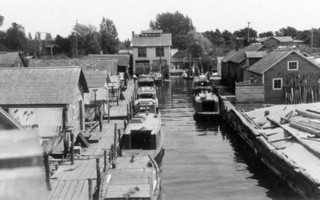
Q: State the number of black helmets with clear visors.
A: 0